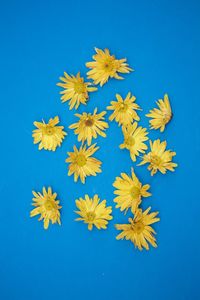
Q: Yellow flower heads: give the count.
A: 13